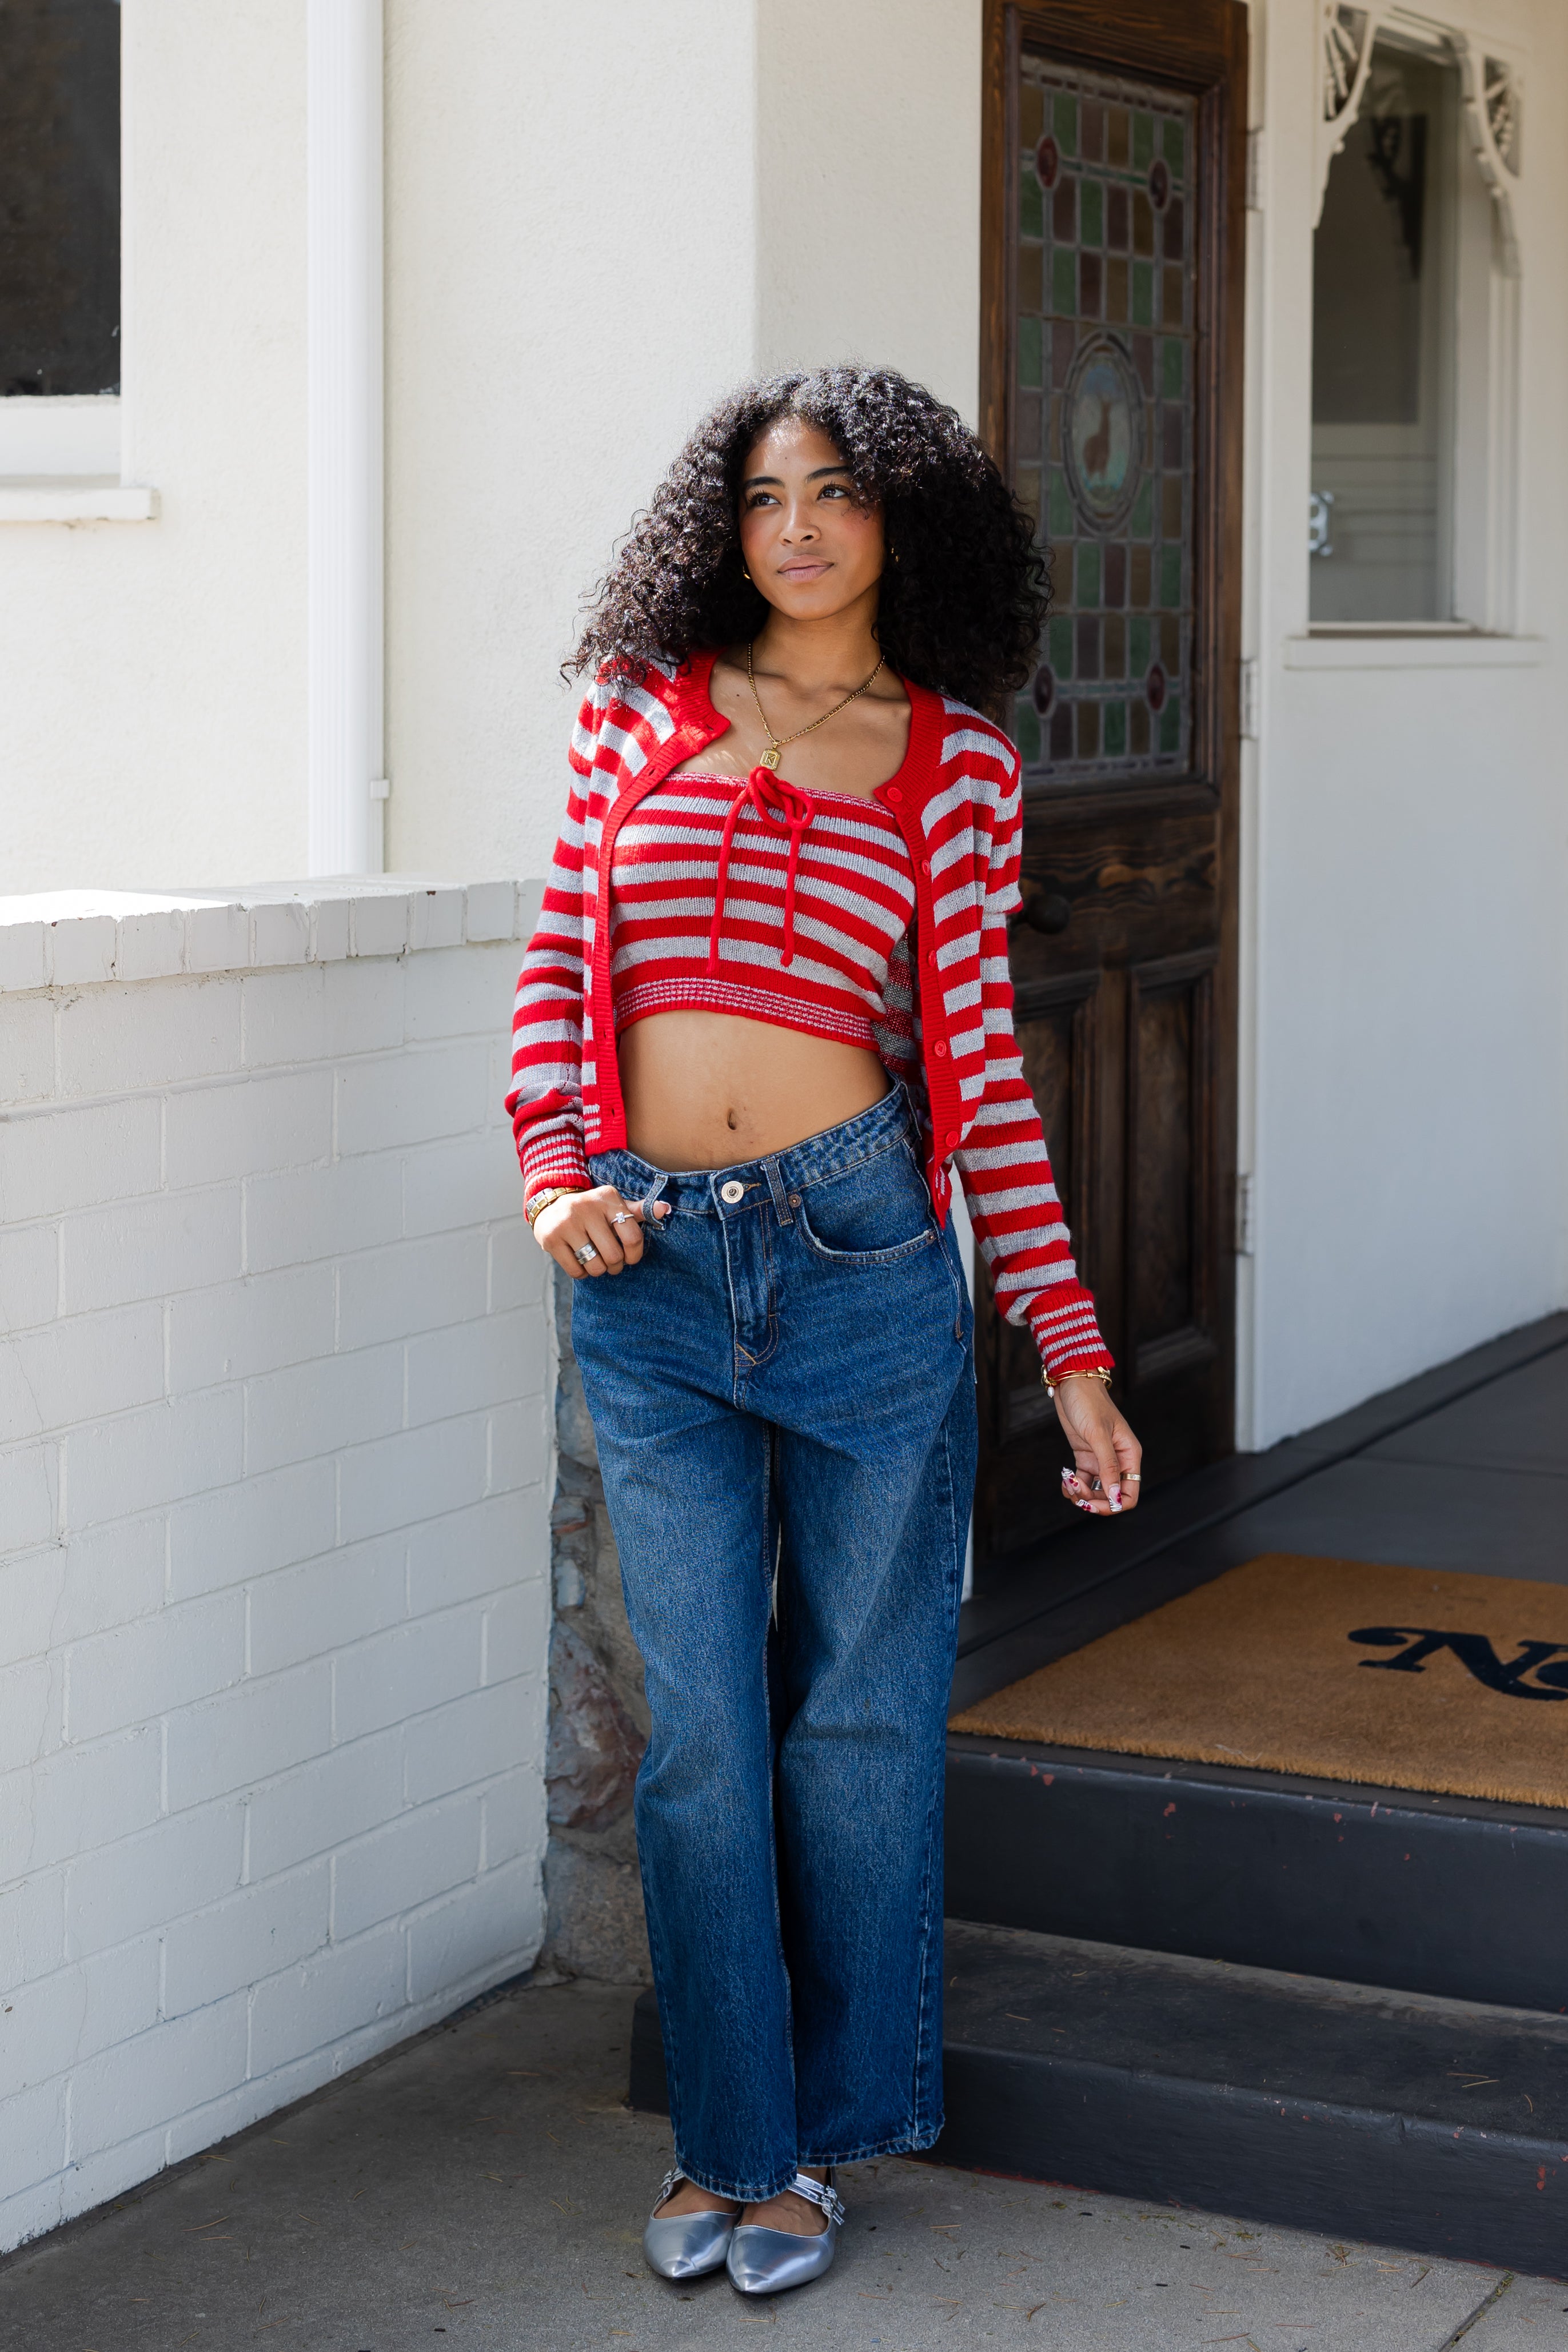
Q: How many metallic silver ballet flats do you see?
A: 2